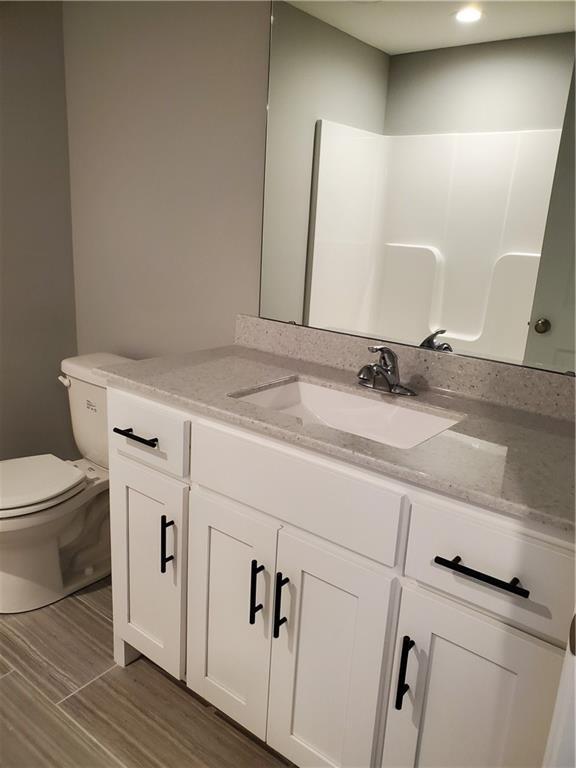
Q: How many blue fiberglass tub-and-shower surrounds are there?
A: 0